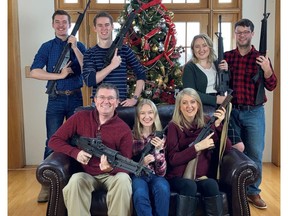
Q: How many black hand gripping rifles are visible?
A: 7